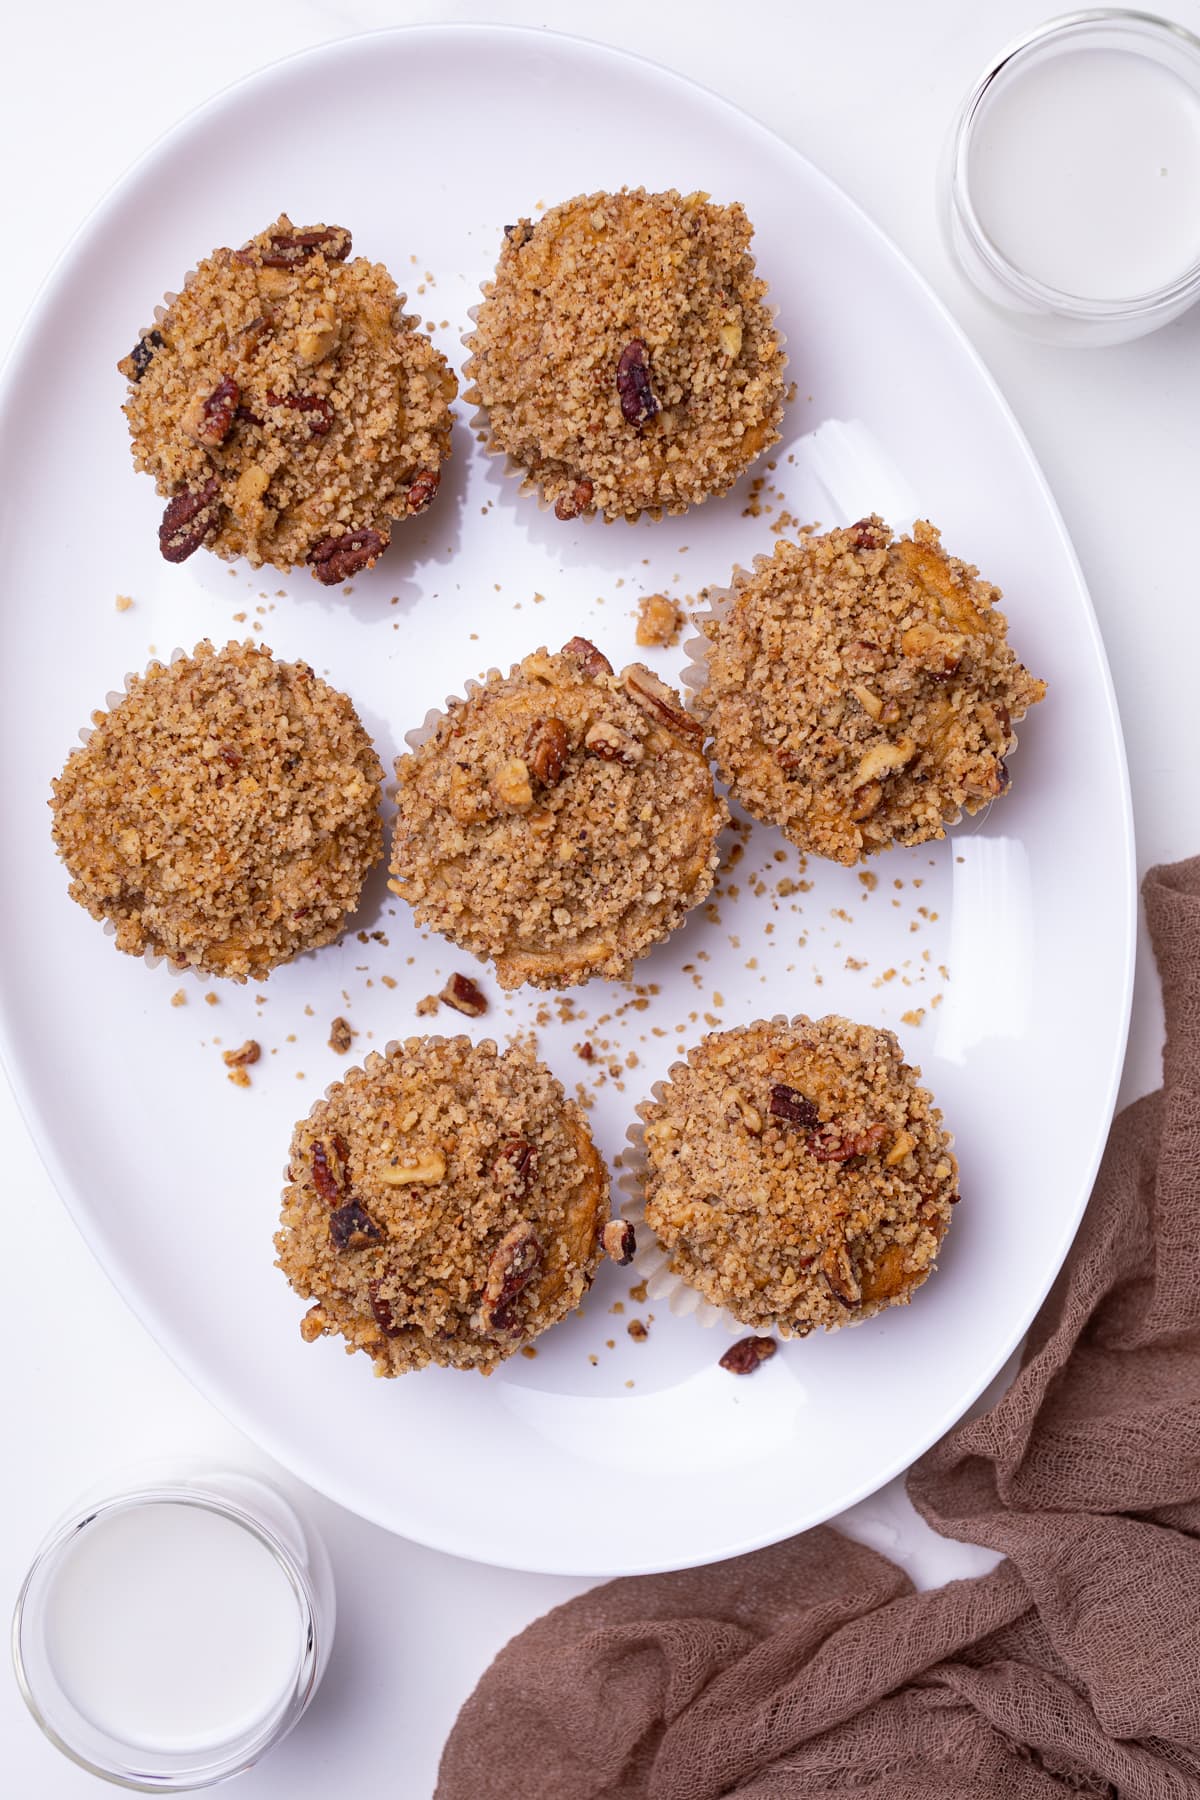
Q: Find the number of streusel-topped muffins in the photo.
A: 7